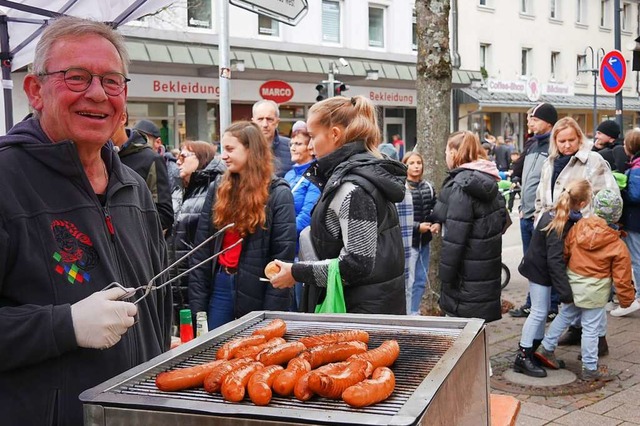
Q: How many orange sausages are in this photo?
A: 15